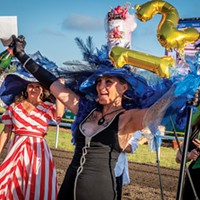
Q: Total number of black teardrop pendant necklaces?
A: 1